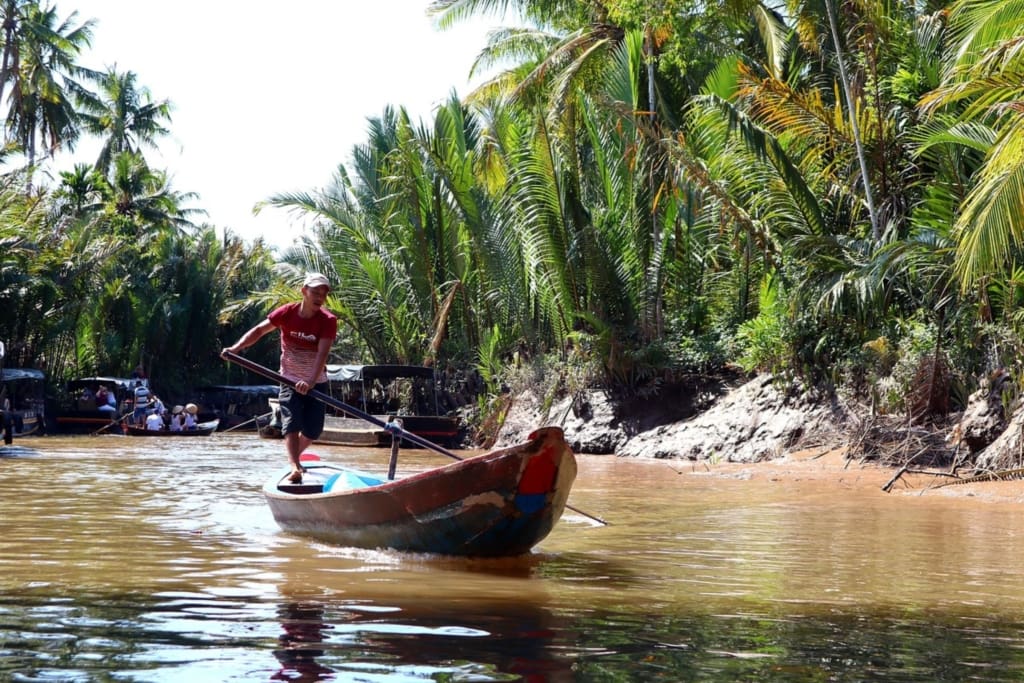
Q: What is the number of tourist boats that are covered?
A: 4